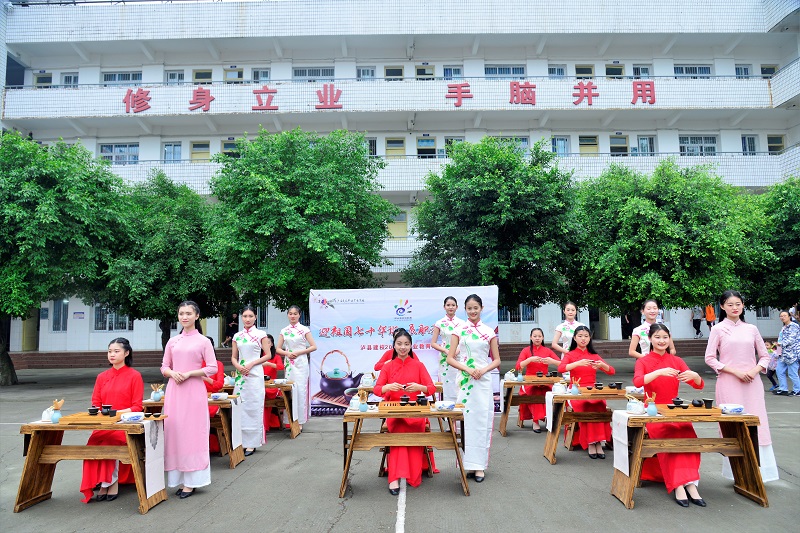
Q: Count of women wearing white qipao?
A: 6